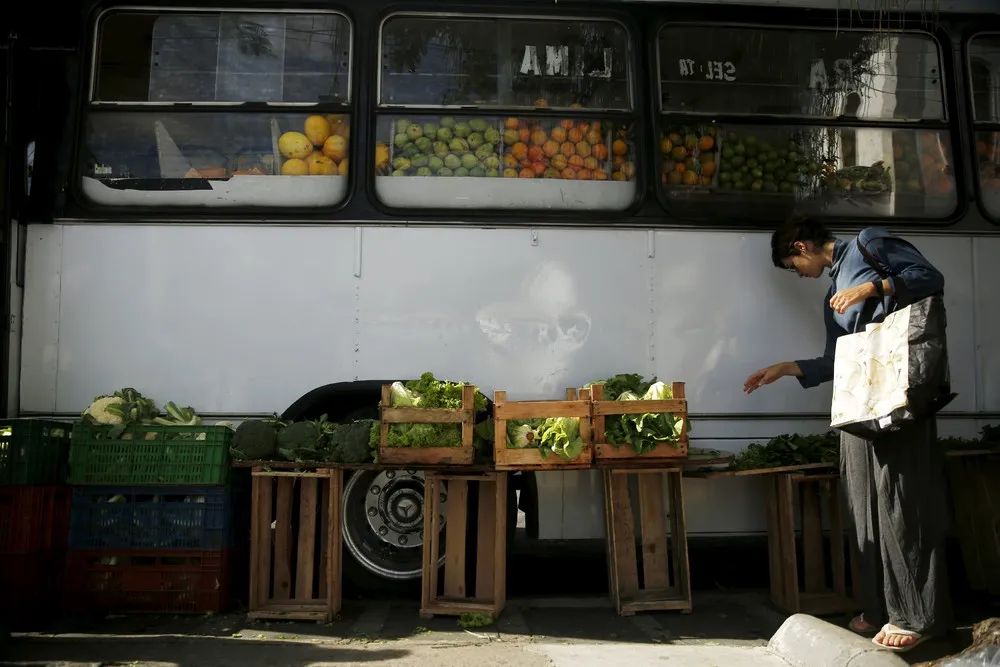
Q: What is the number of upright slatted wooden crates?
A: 4